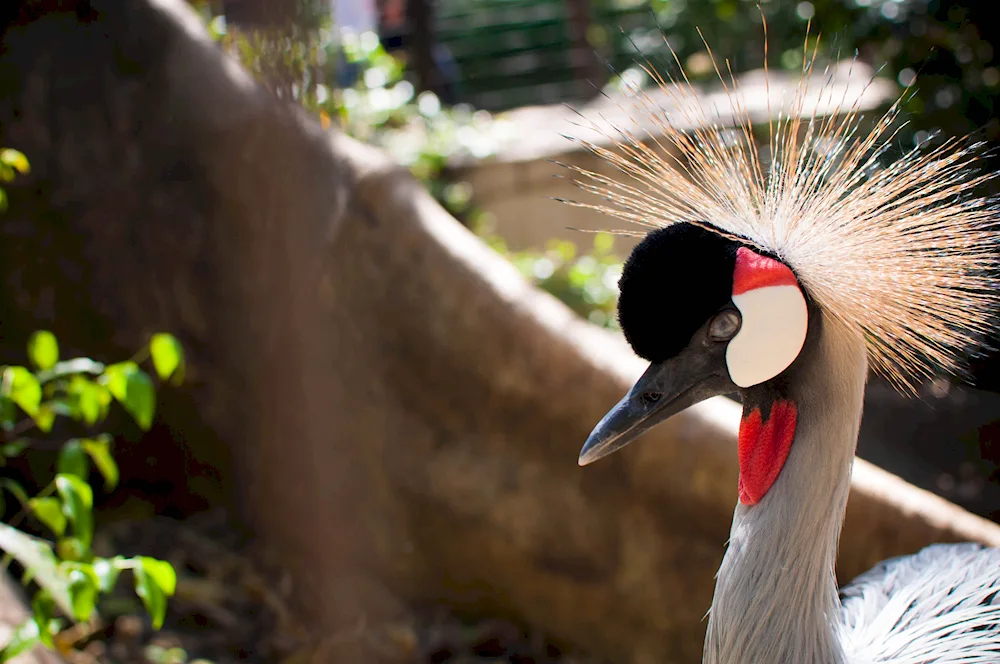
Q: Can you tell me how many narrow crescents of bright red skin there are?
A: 1